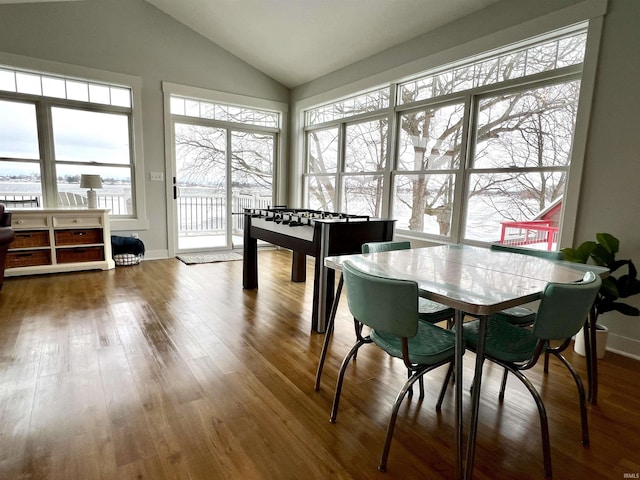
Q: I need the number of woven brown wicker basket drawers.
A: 4